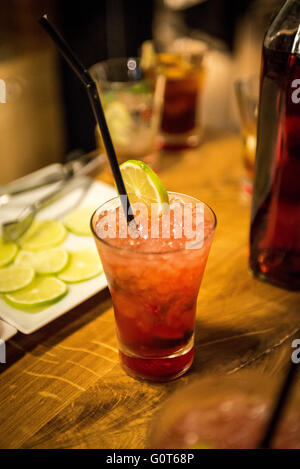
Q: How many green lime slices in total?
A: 8